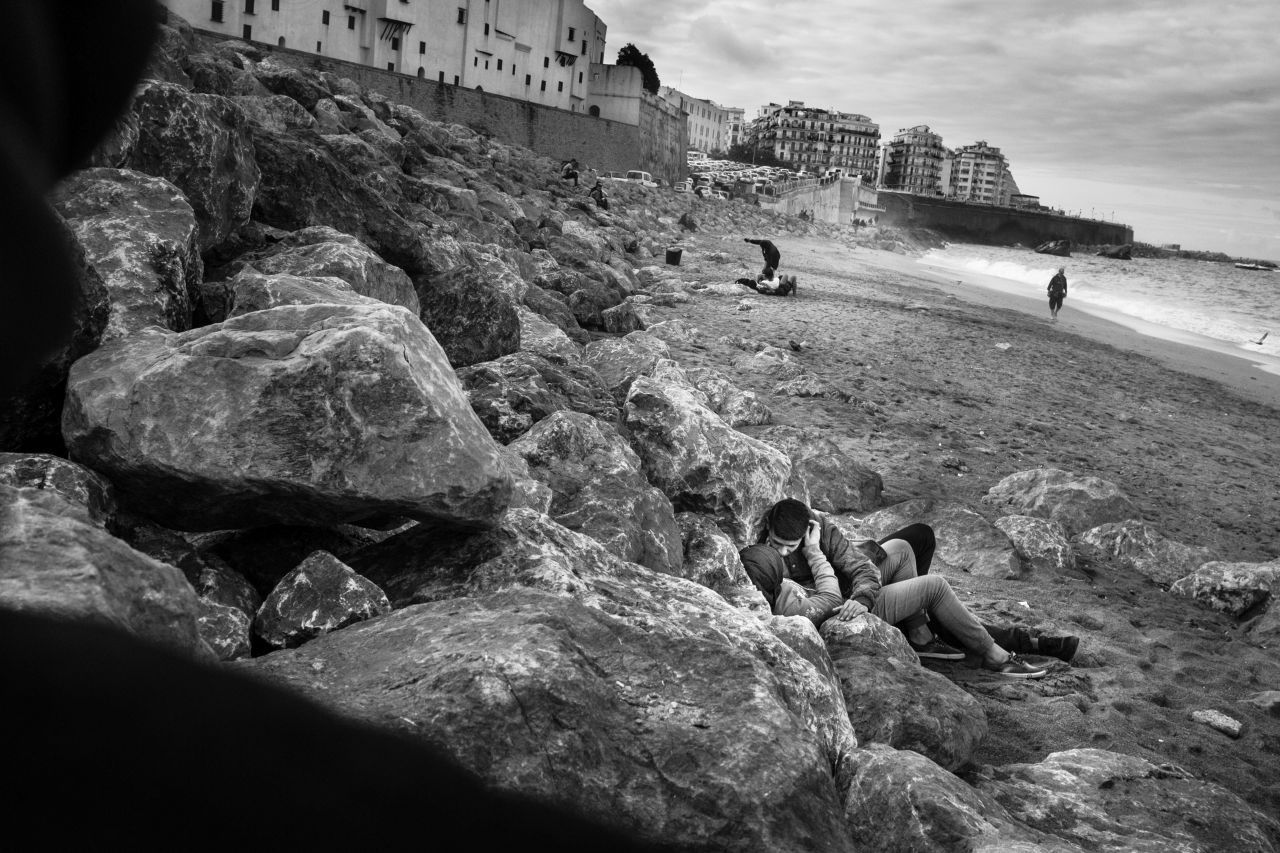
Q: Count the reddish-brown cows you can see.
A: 0